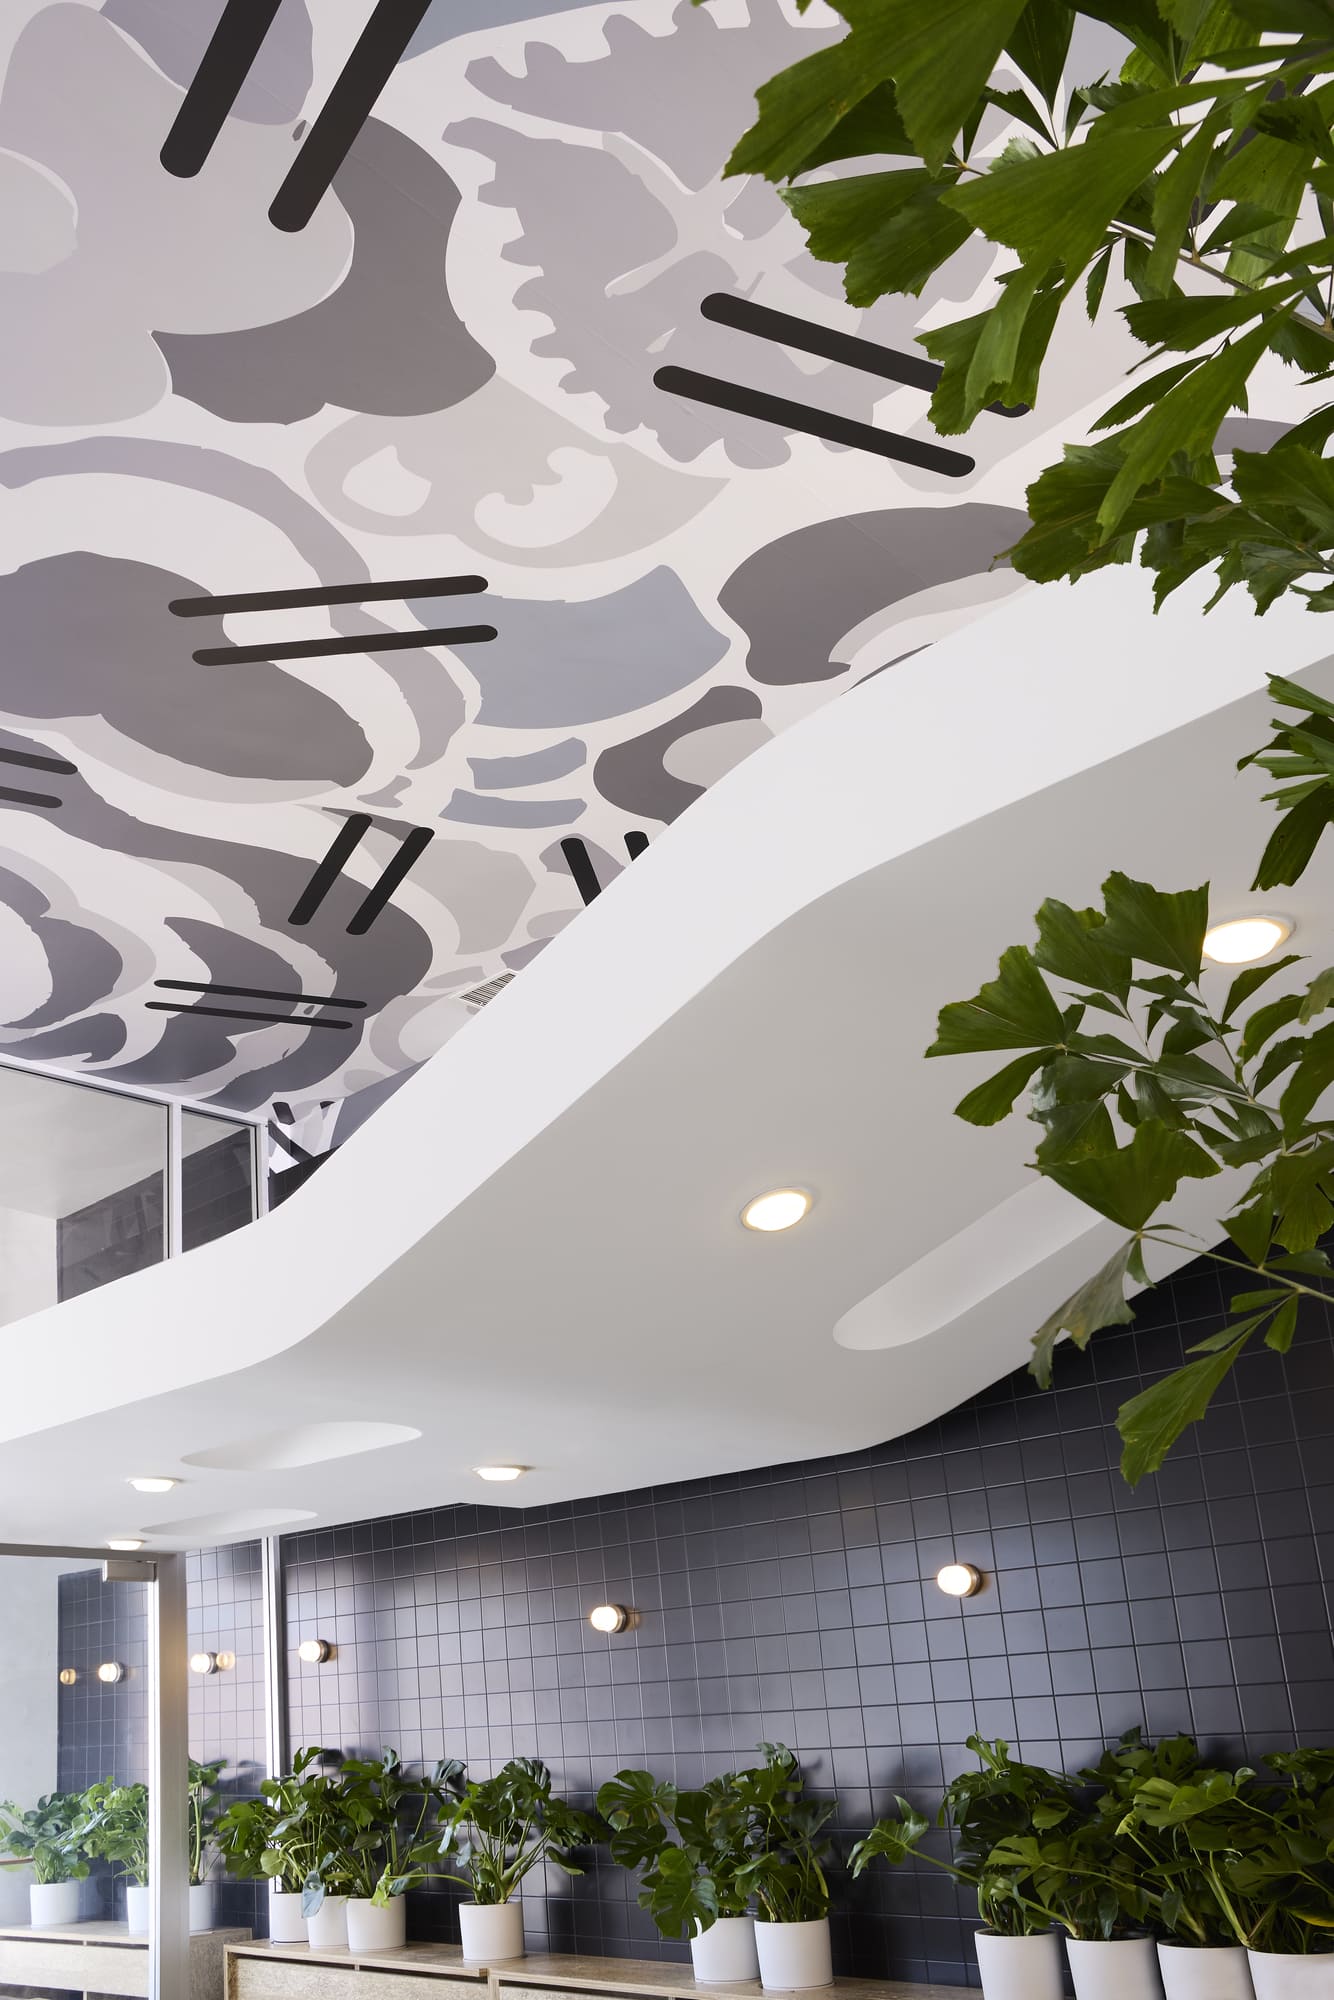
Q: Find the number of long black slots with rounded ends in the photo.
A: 14